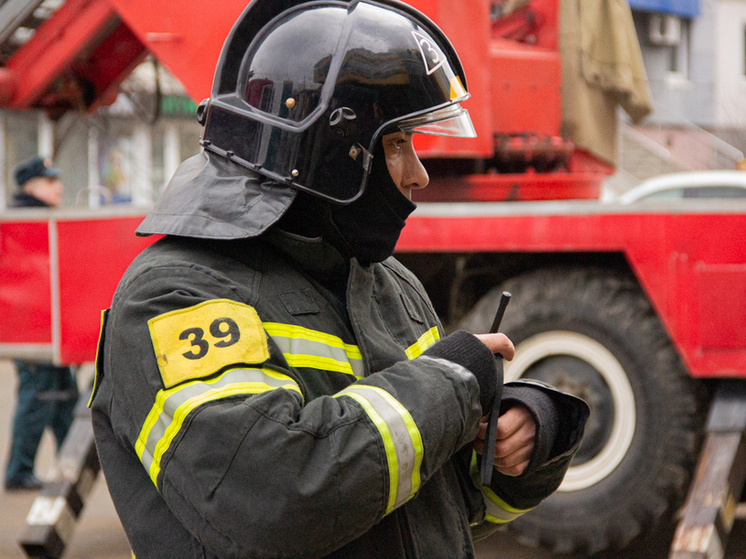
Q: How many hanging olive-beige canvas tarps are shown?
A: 1